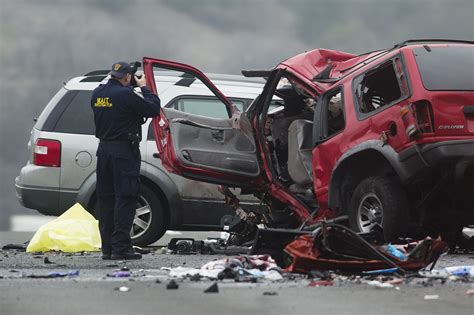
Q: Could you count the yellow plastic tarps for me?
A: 1